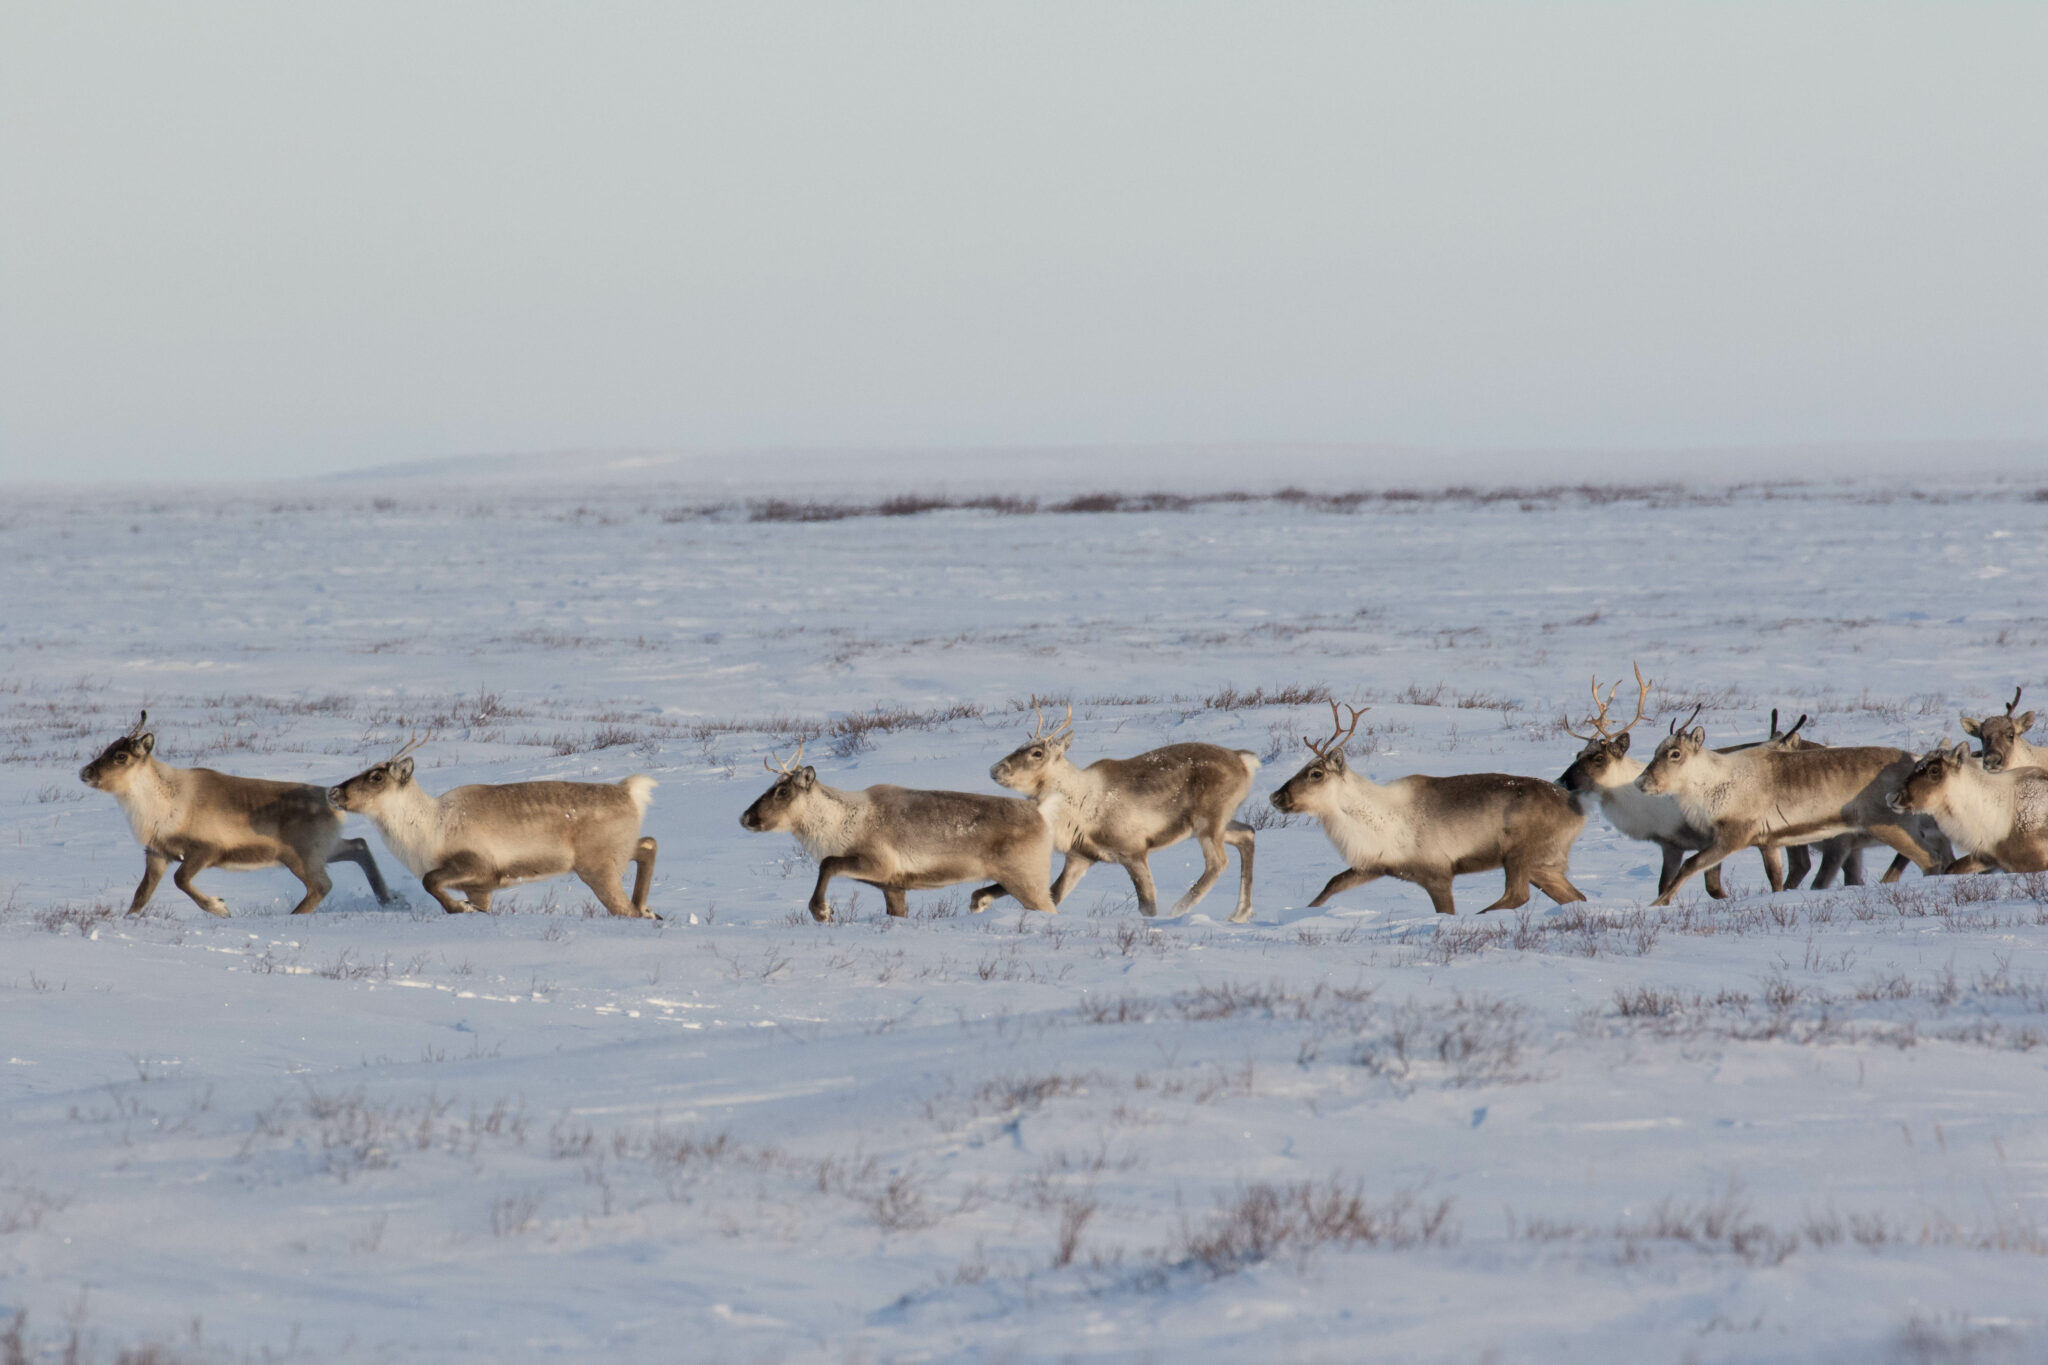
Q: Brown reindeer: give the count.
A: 10